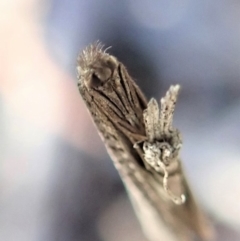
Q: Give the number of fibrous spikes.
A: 2